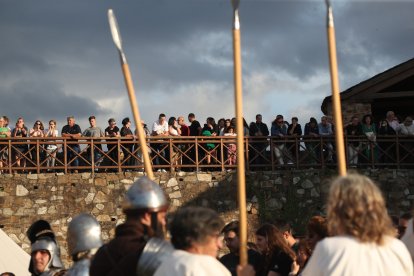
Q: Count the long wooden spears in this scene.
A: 3